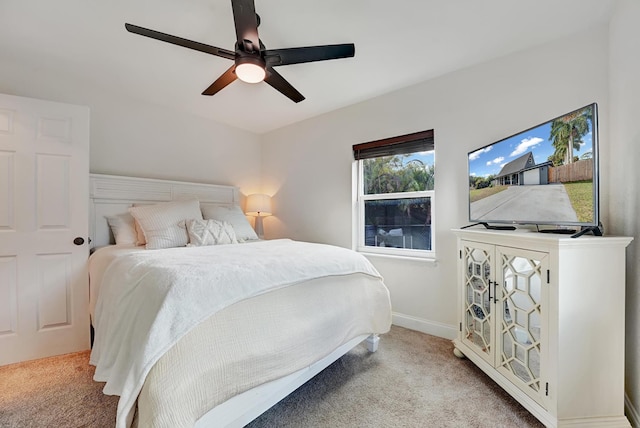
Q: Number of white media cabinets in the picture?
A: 1